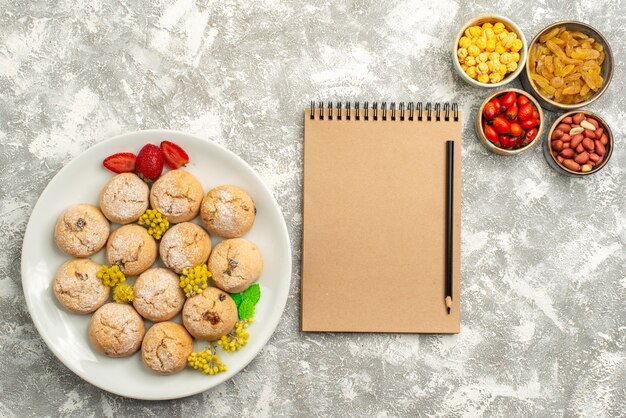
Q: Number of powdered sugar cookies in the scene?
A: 12